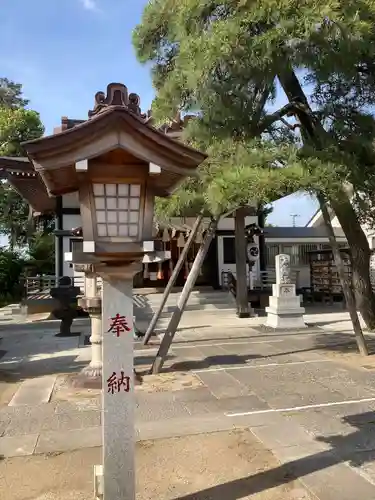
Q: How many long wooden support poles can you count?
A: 3